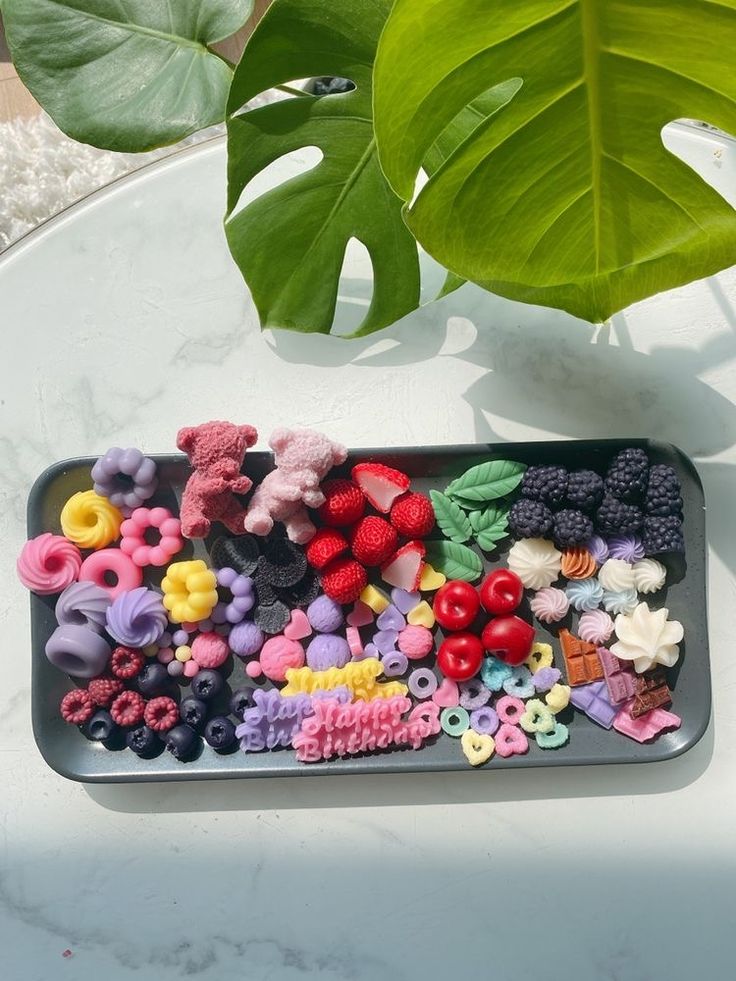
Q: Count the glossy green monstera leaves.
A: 3